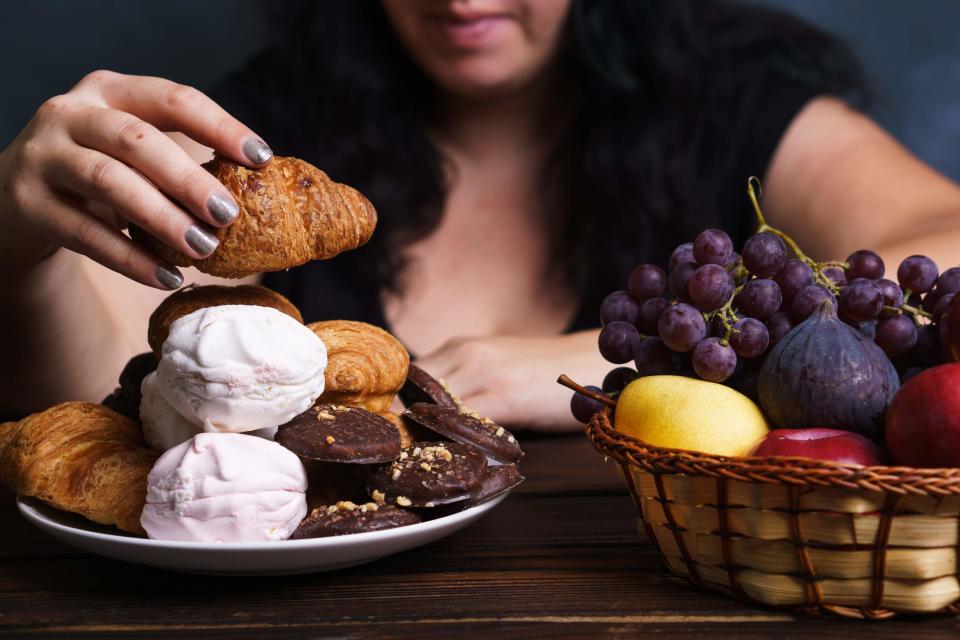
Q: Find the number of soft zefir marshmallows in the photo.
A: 3